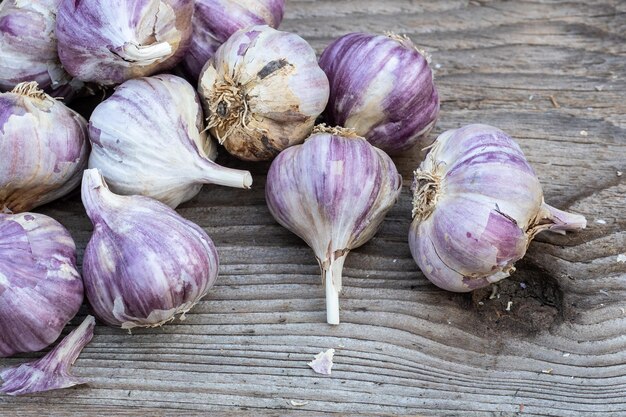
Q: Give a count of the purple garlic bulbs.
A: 11